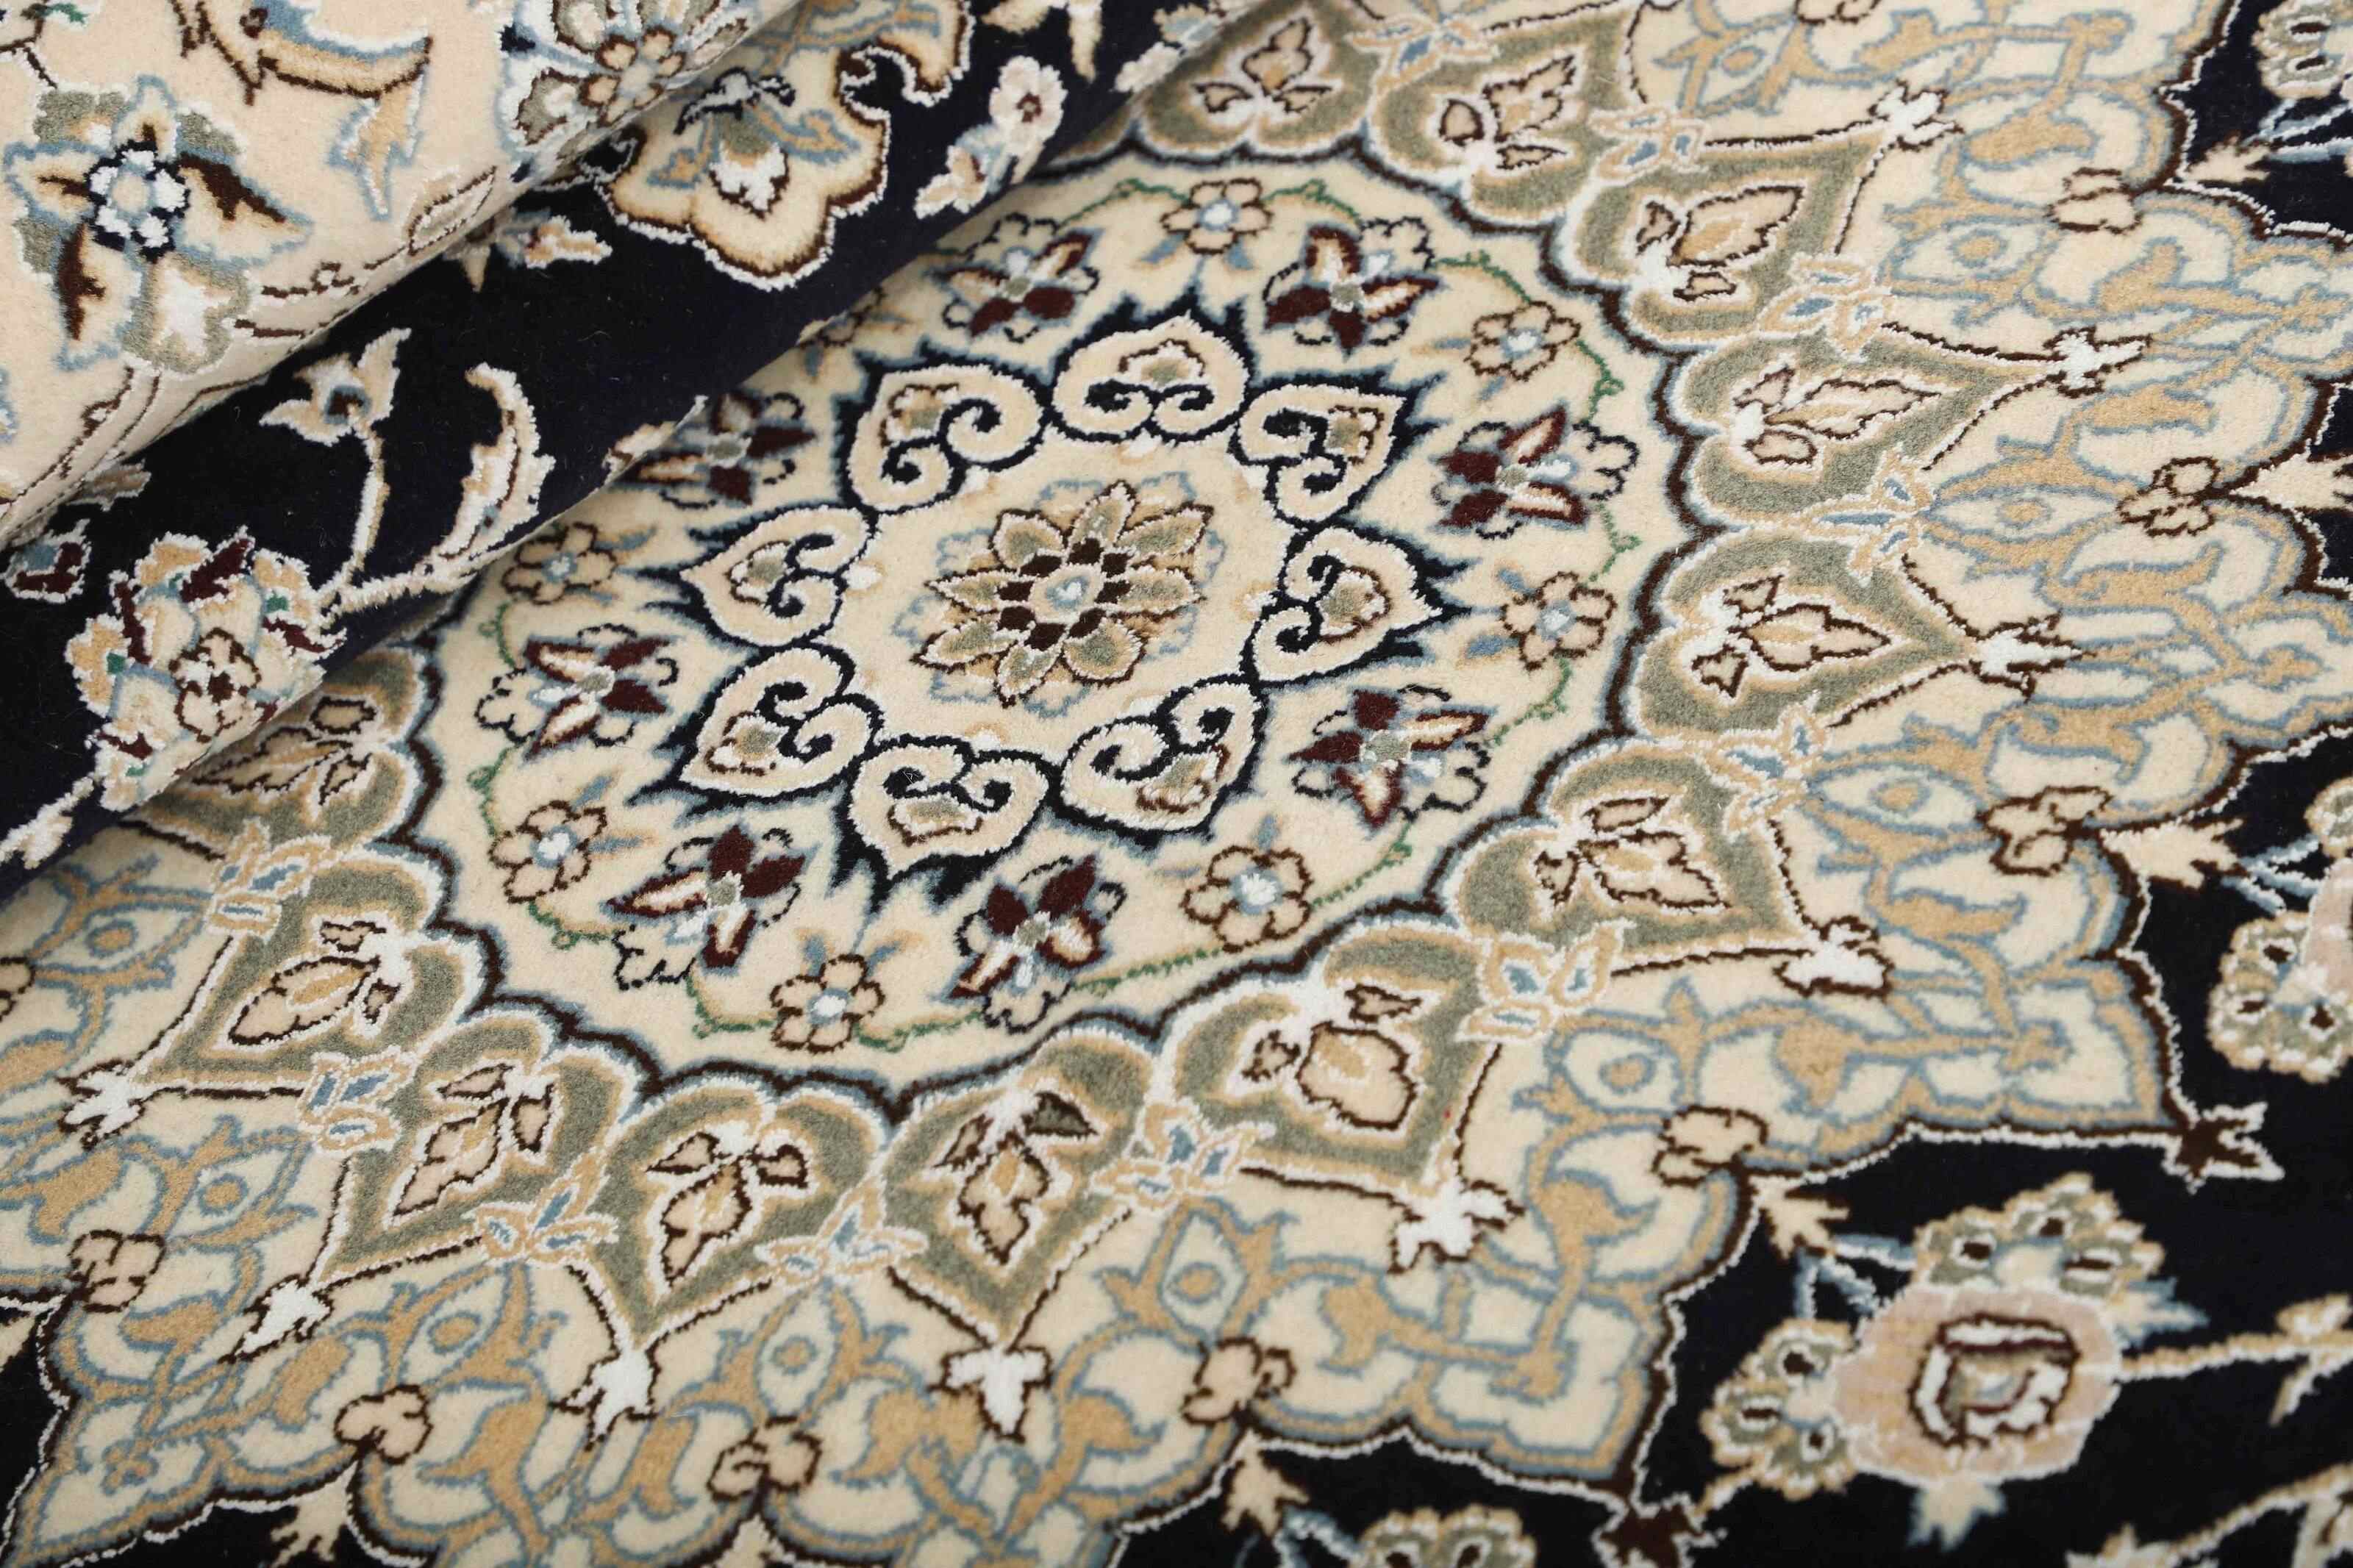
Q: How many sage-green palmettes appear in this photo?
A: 12